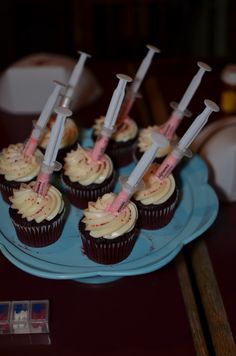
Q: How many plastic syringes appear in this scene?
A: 8